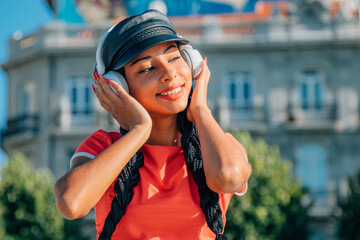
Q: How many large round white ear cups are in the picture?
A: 2